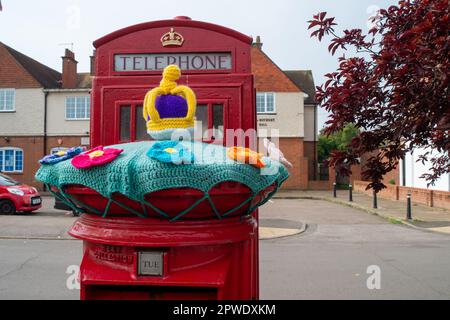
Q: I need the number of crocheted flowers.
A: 4